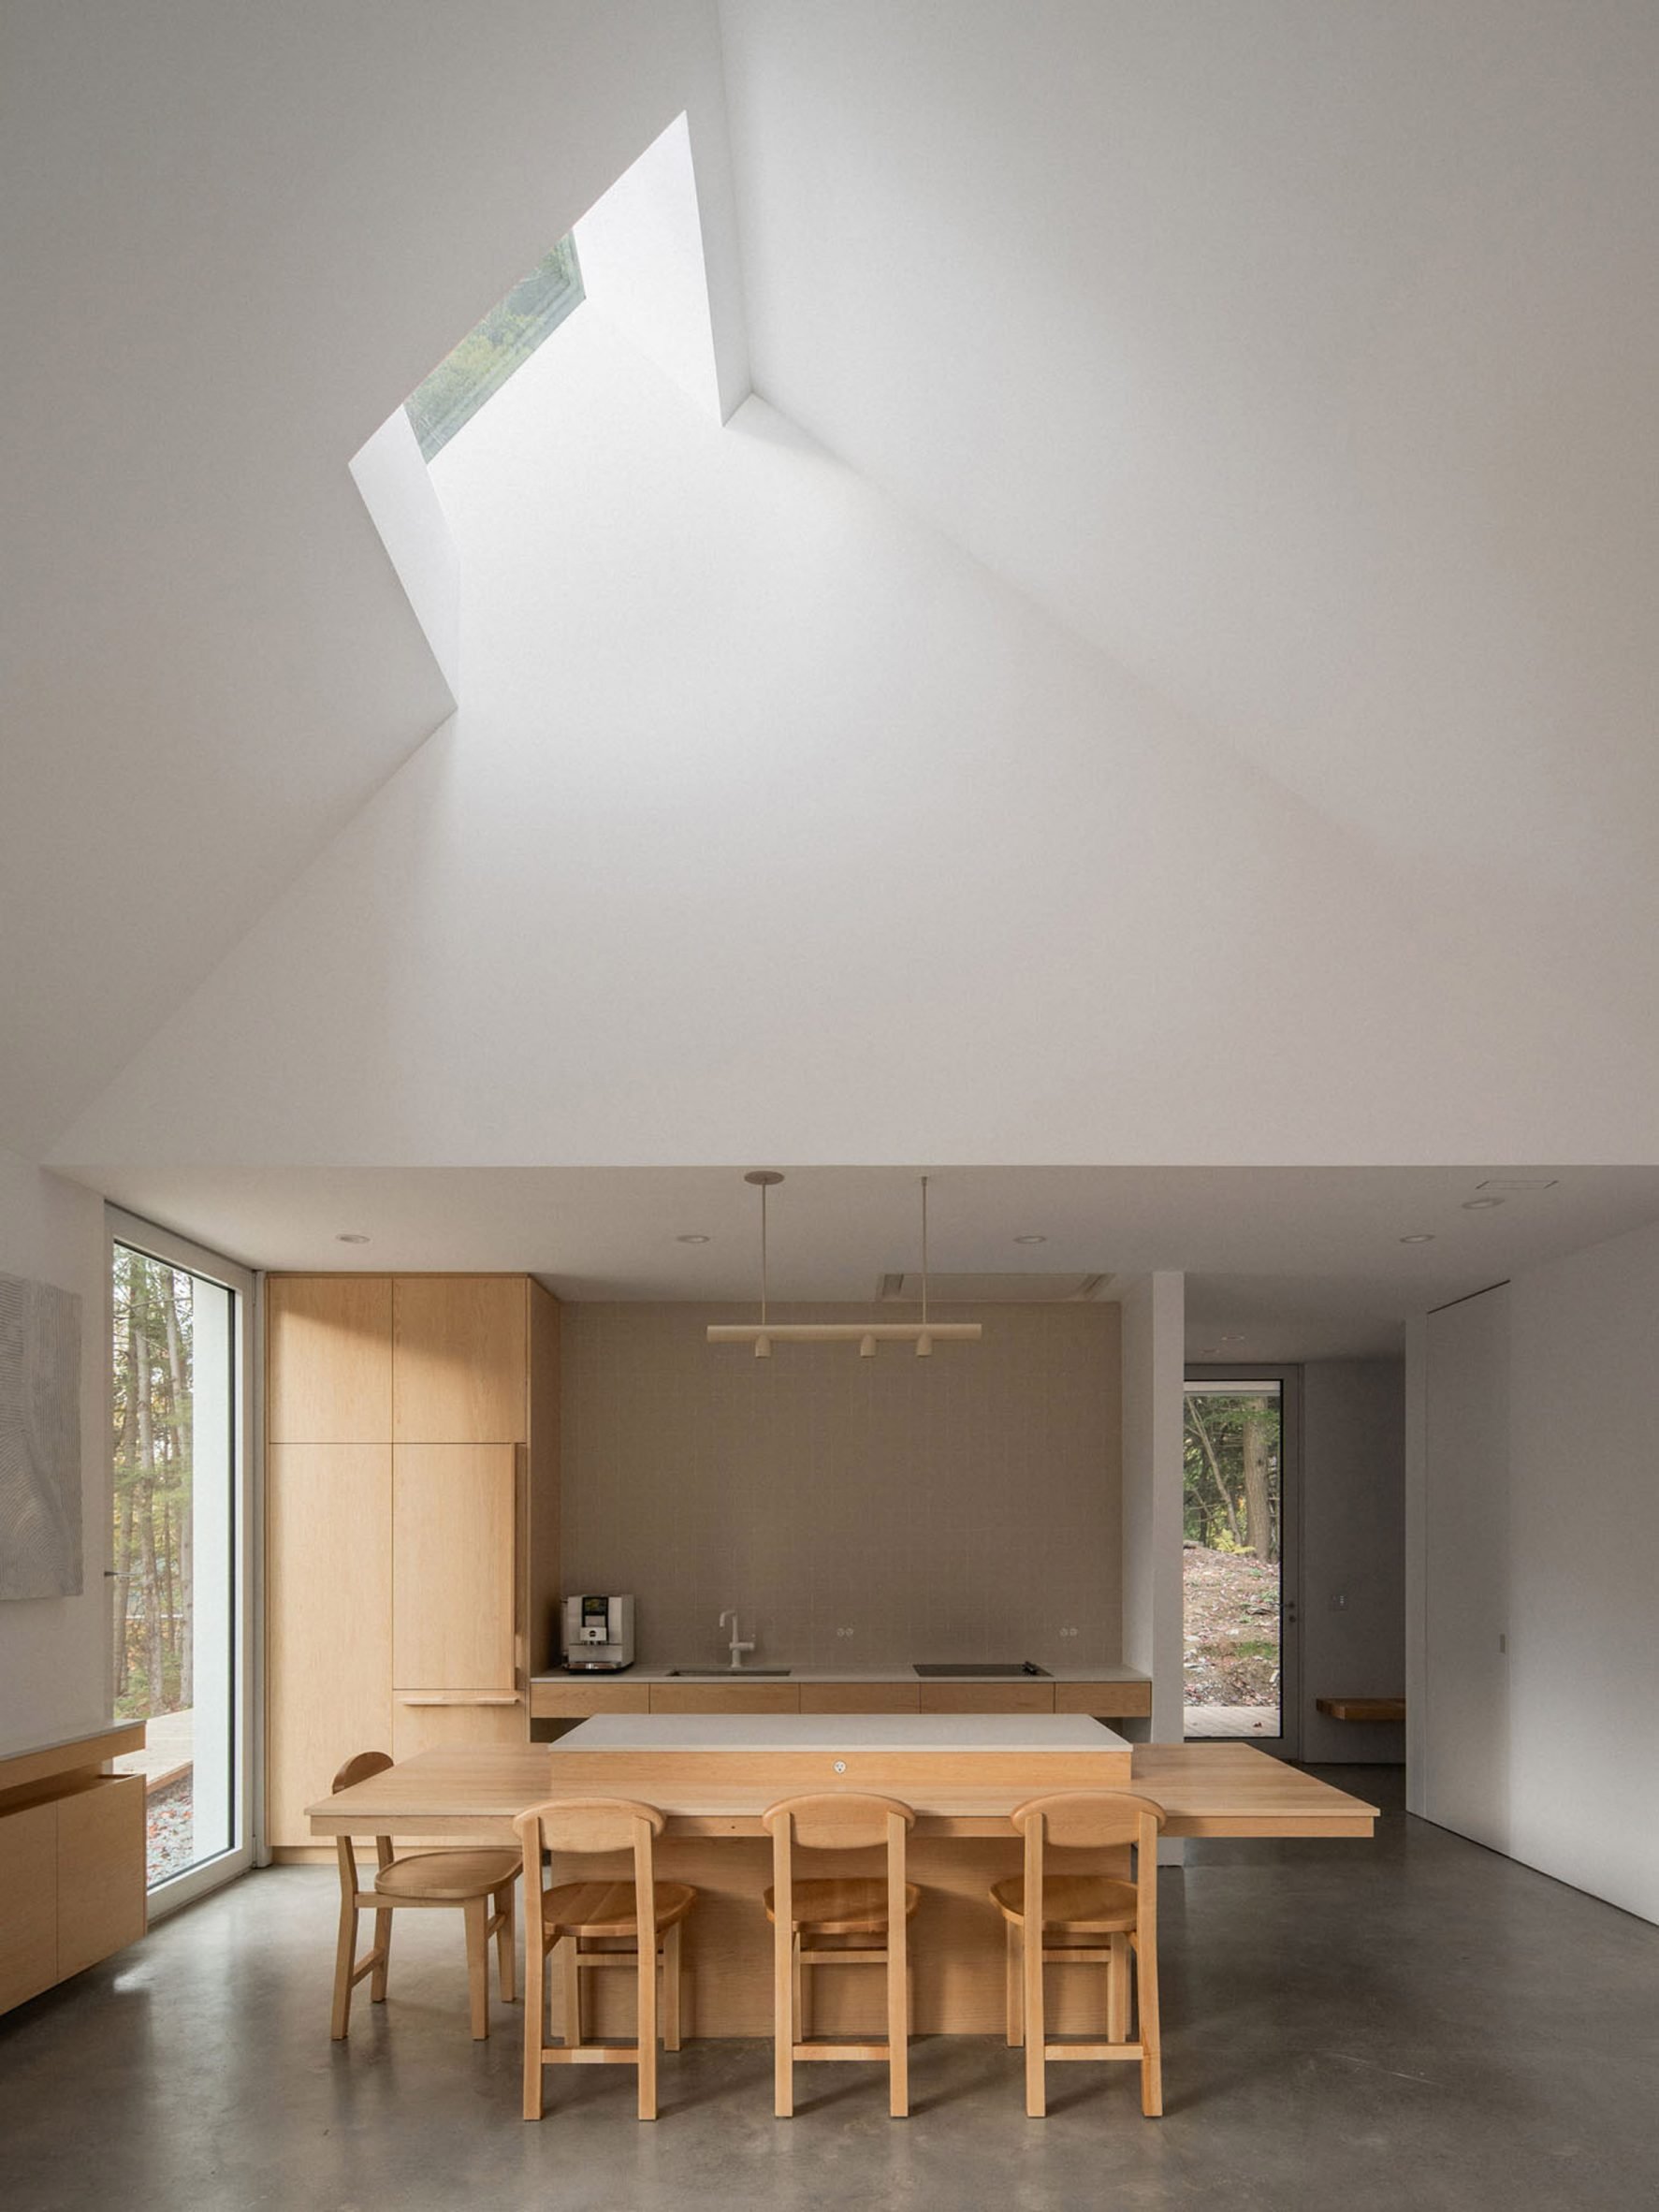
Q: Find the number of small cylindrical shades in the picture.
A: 3